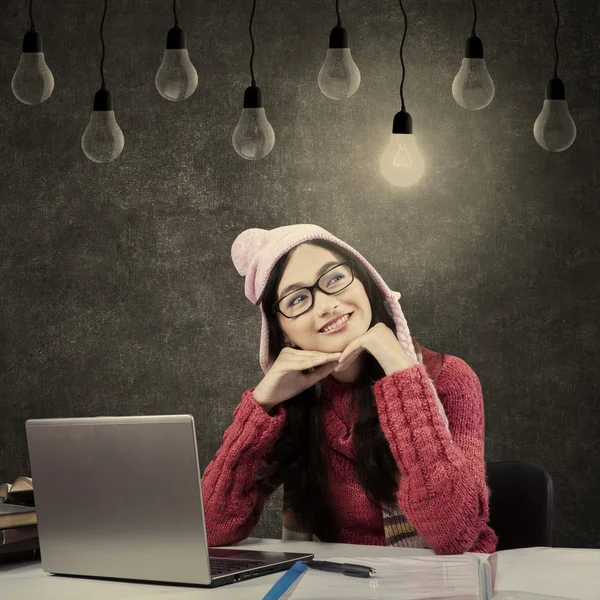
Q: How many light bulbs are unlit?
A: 7